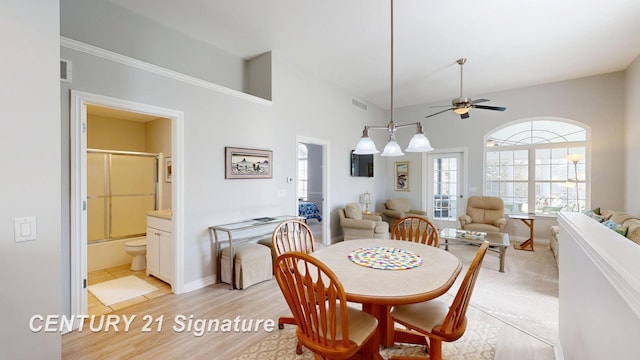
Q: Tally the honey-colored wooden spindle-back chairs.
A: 4